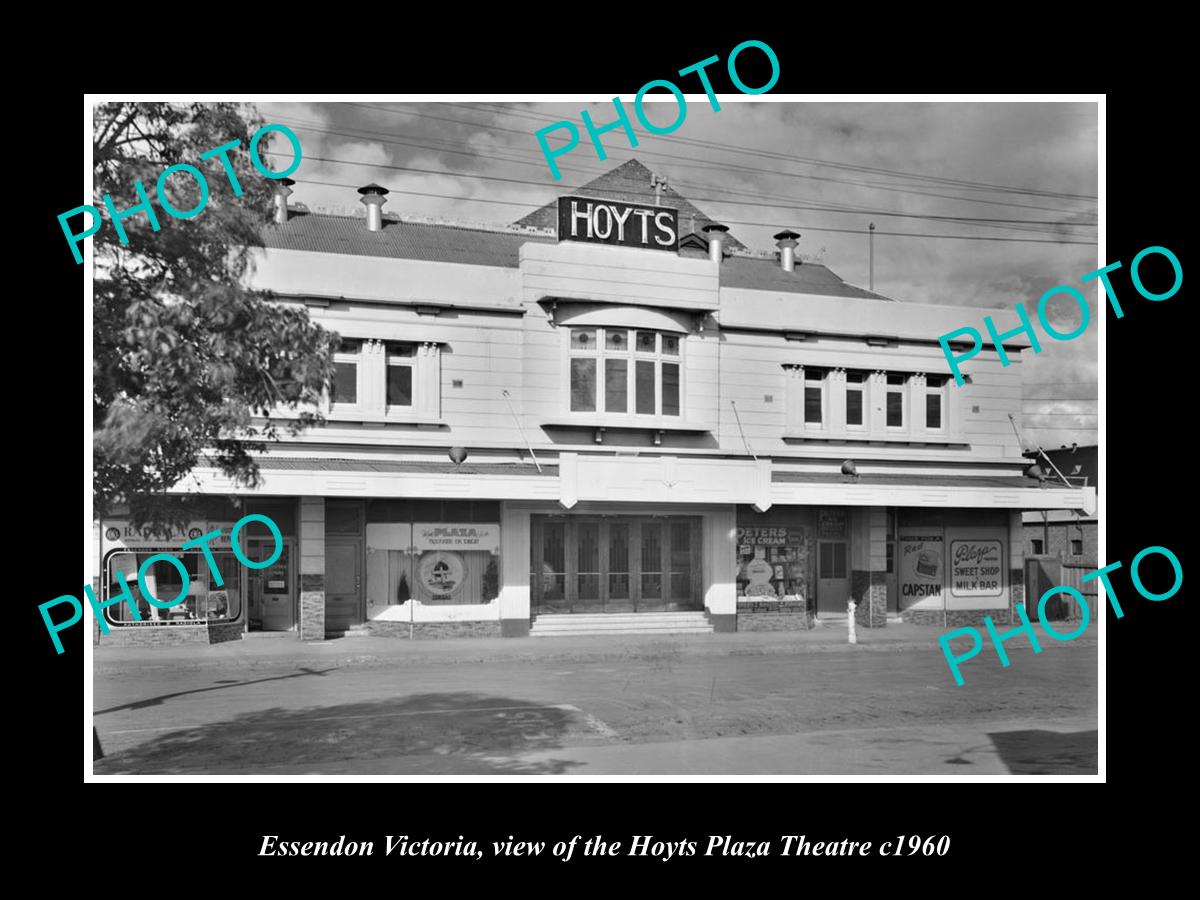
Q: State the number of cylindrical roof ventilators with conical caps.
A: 4